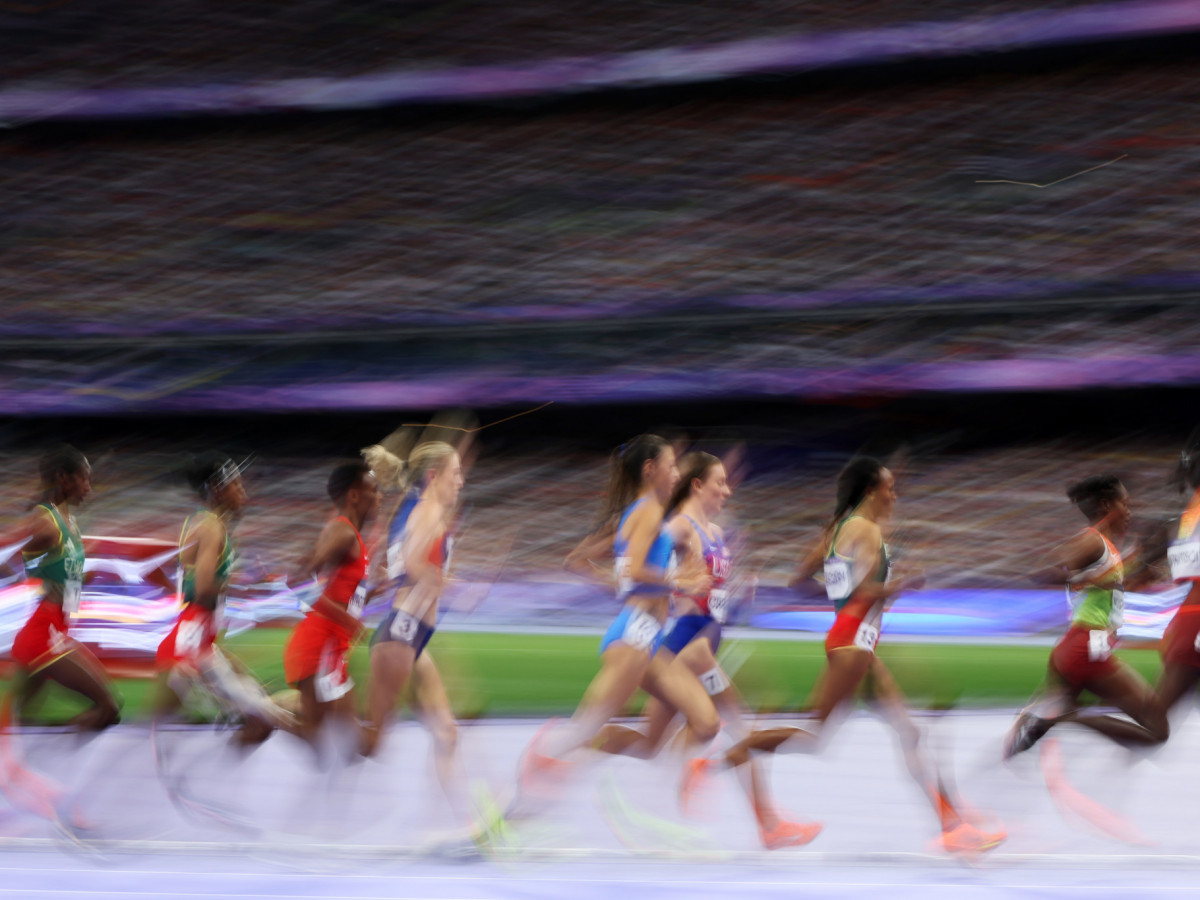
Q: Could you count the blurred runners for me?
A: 9